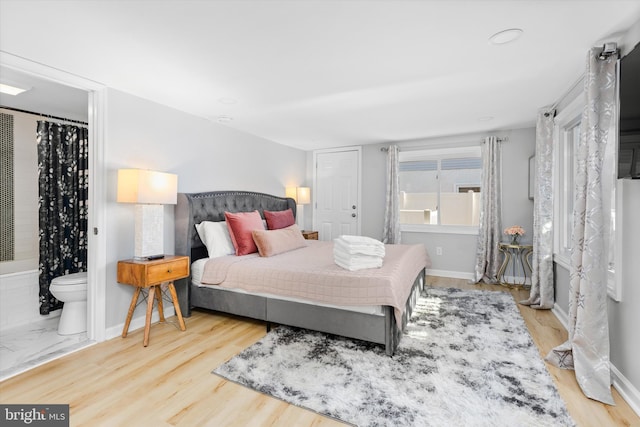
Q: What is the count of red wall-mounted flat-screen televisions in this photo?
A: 0